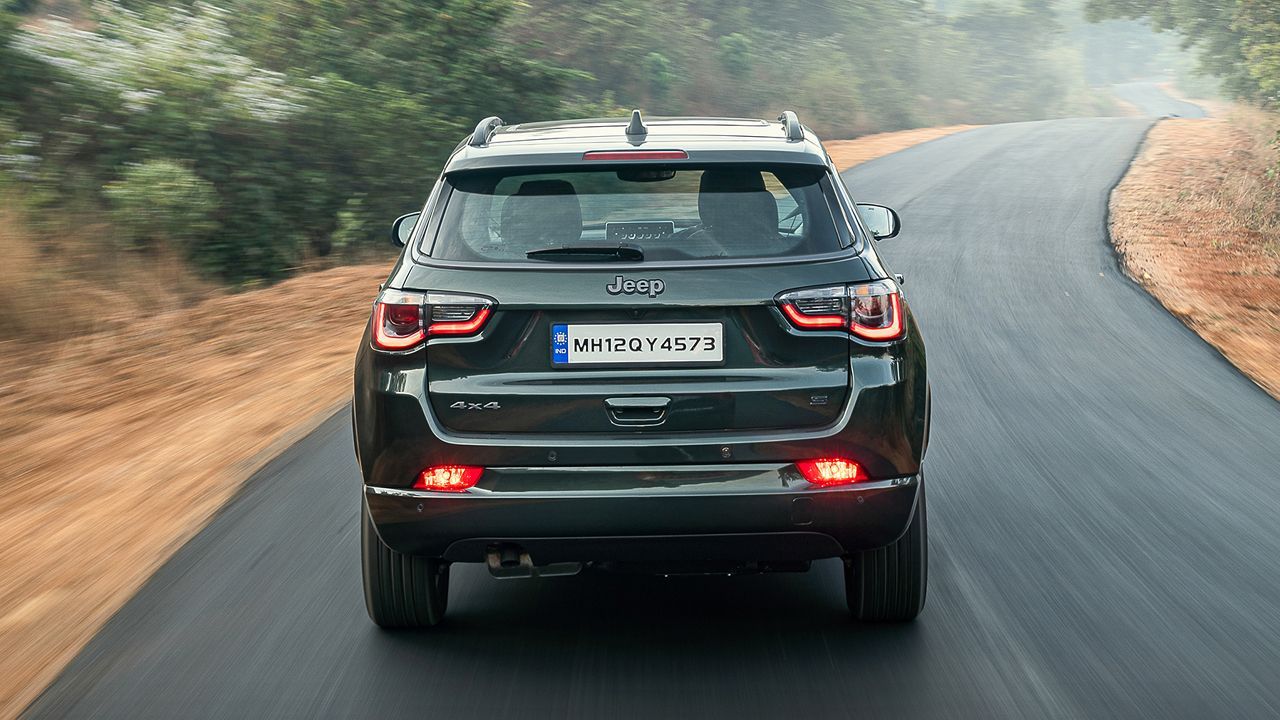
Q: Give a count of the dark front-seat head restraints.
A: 2